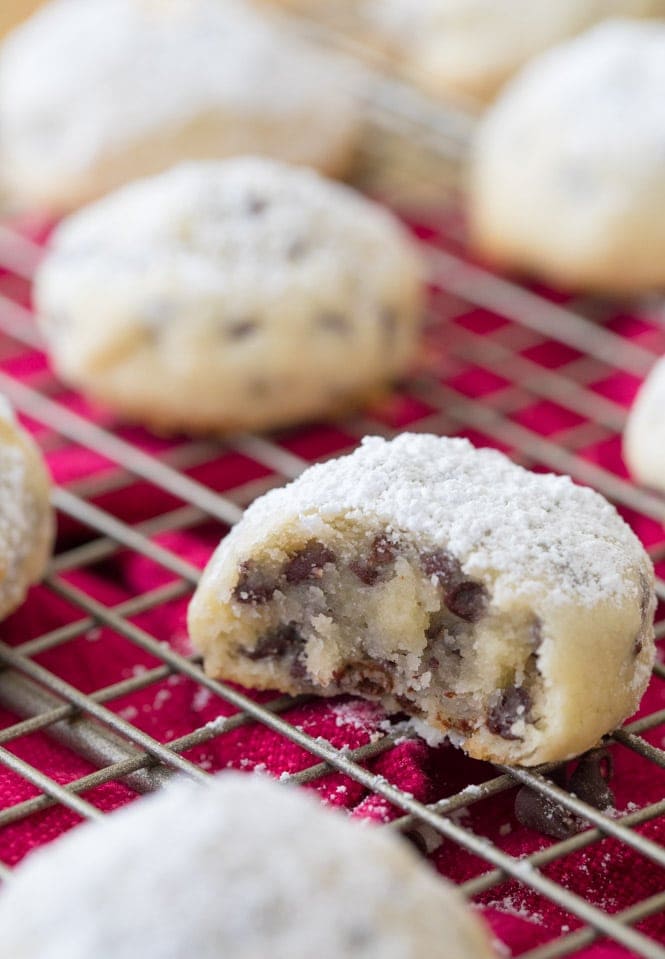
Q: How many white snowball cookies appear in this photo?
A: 8